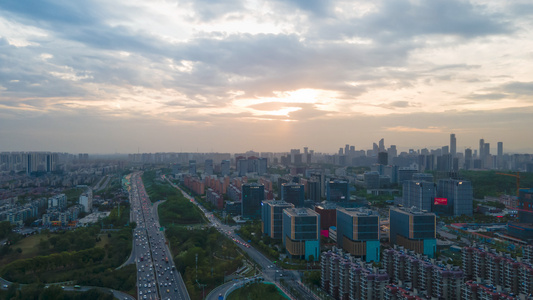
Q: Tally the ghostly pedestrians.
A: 0